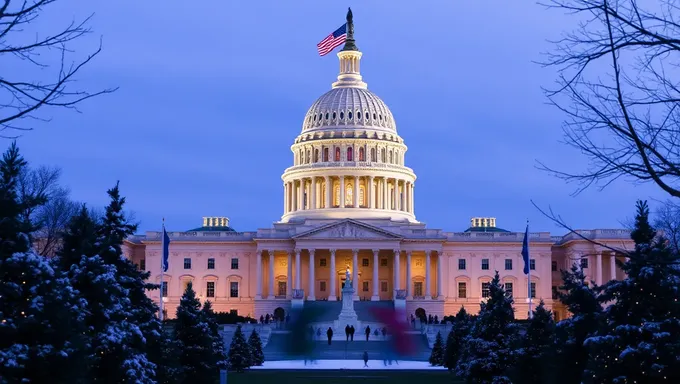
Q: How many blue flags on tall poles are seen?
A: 2